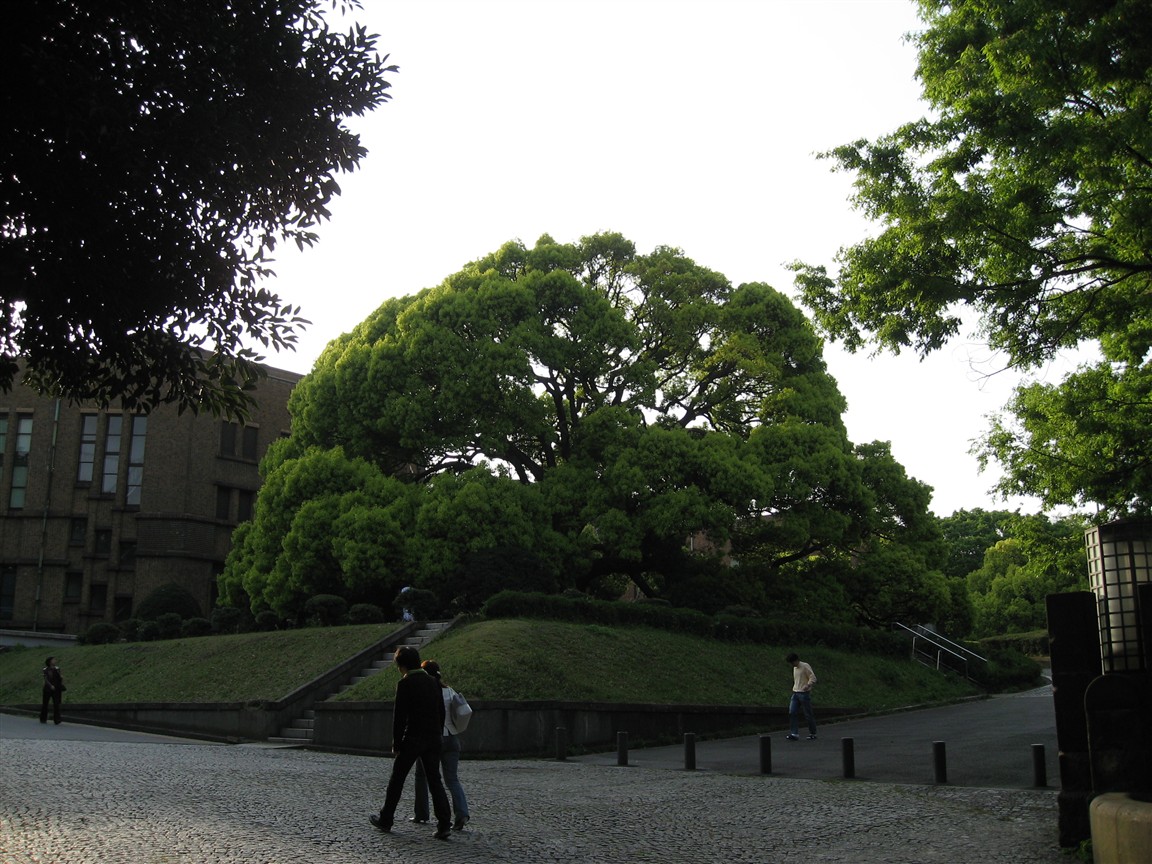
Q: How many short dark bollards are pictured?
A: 7